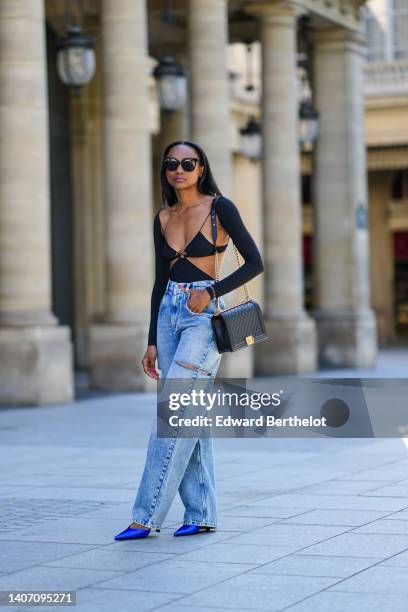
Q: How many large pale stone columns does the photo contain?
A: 5